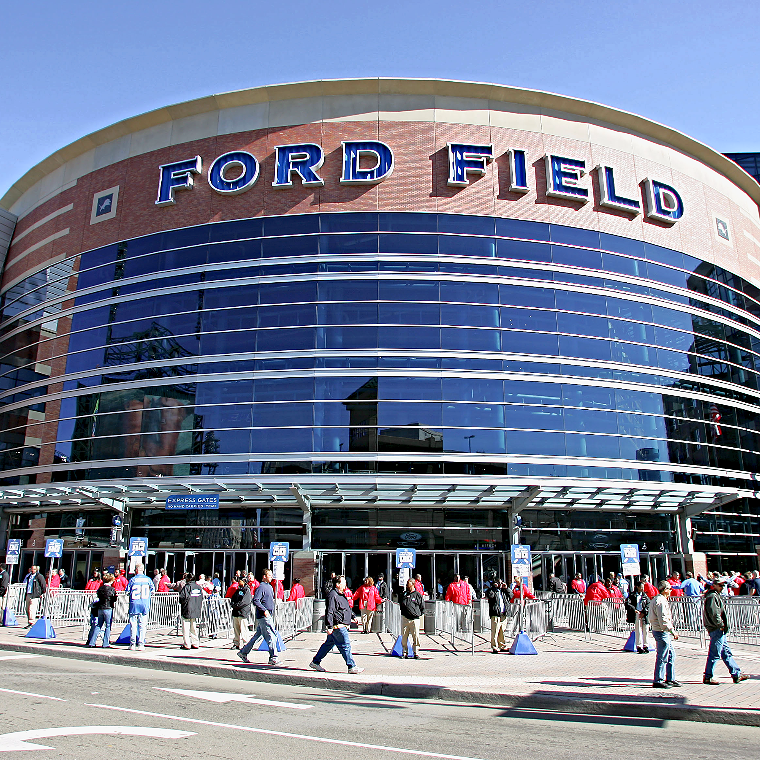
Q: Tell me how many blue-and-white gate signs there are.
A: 7